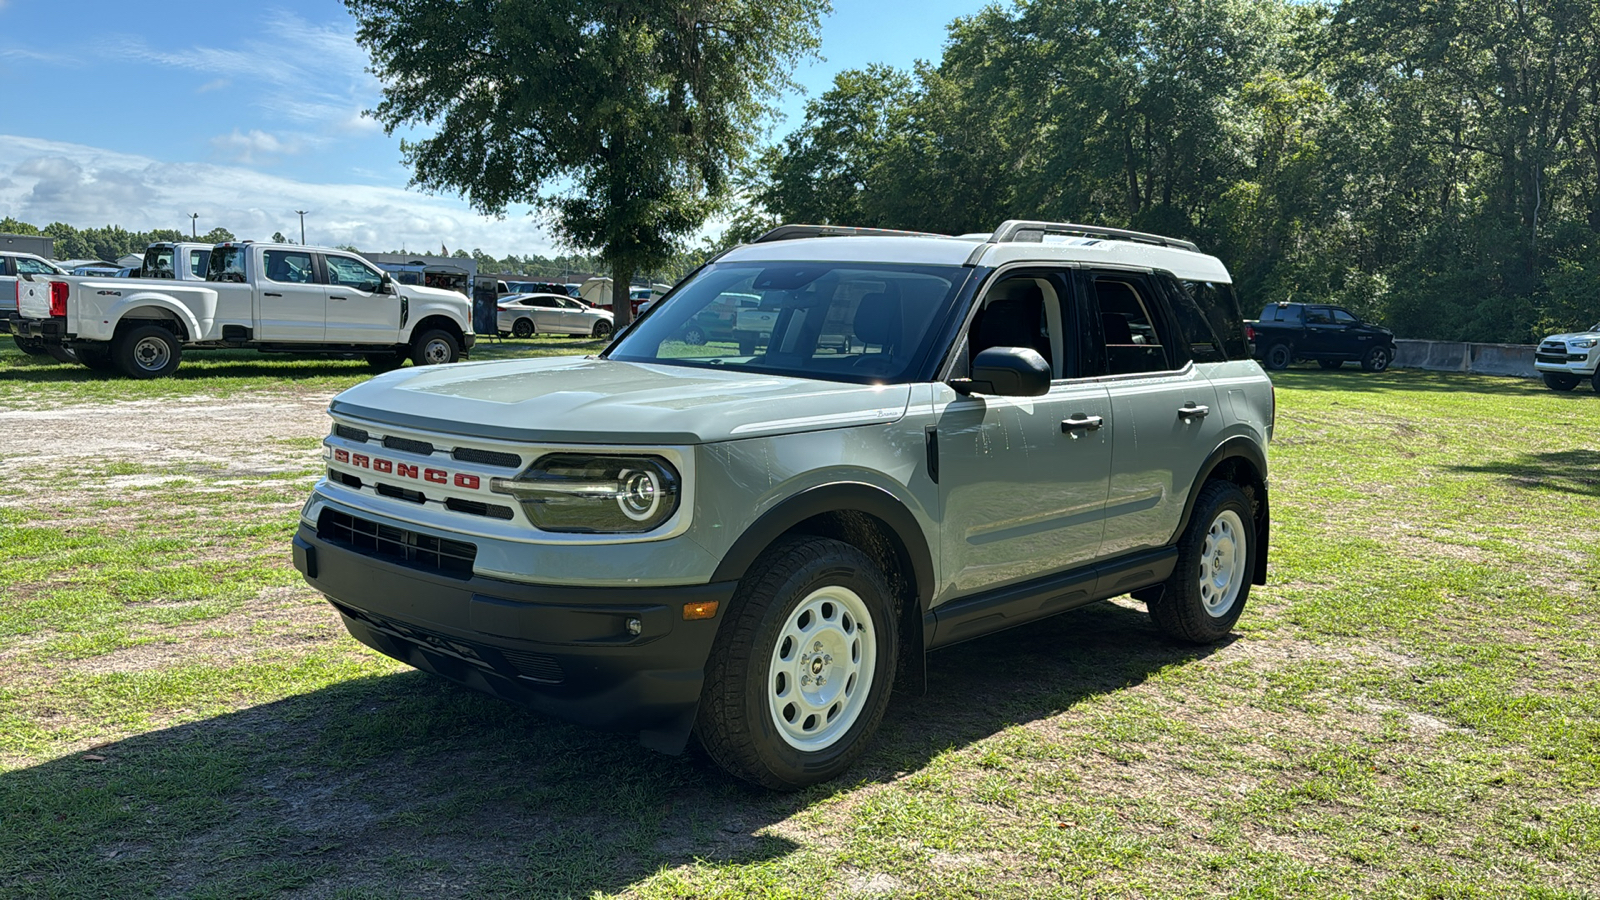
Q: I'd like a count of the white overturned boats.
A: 0